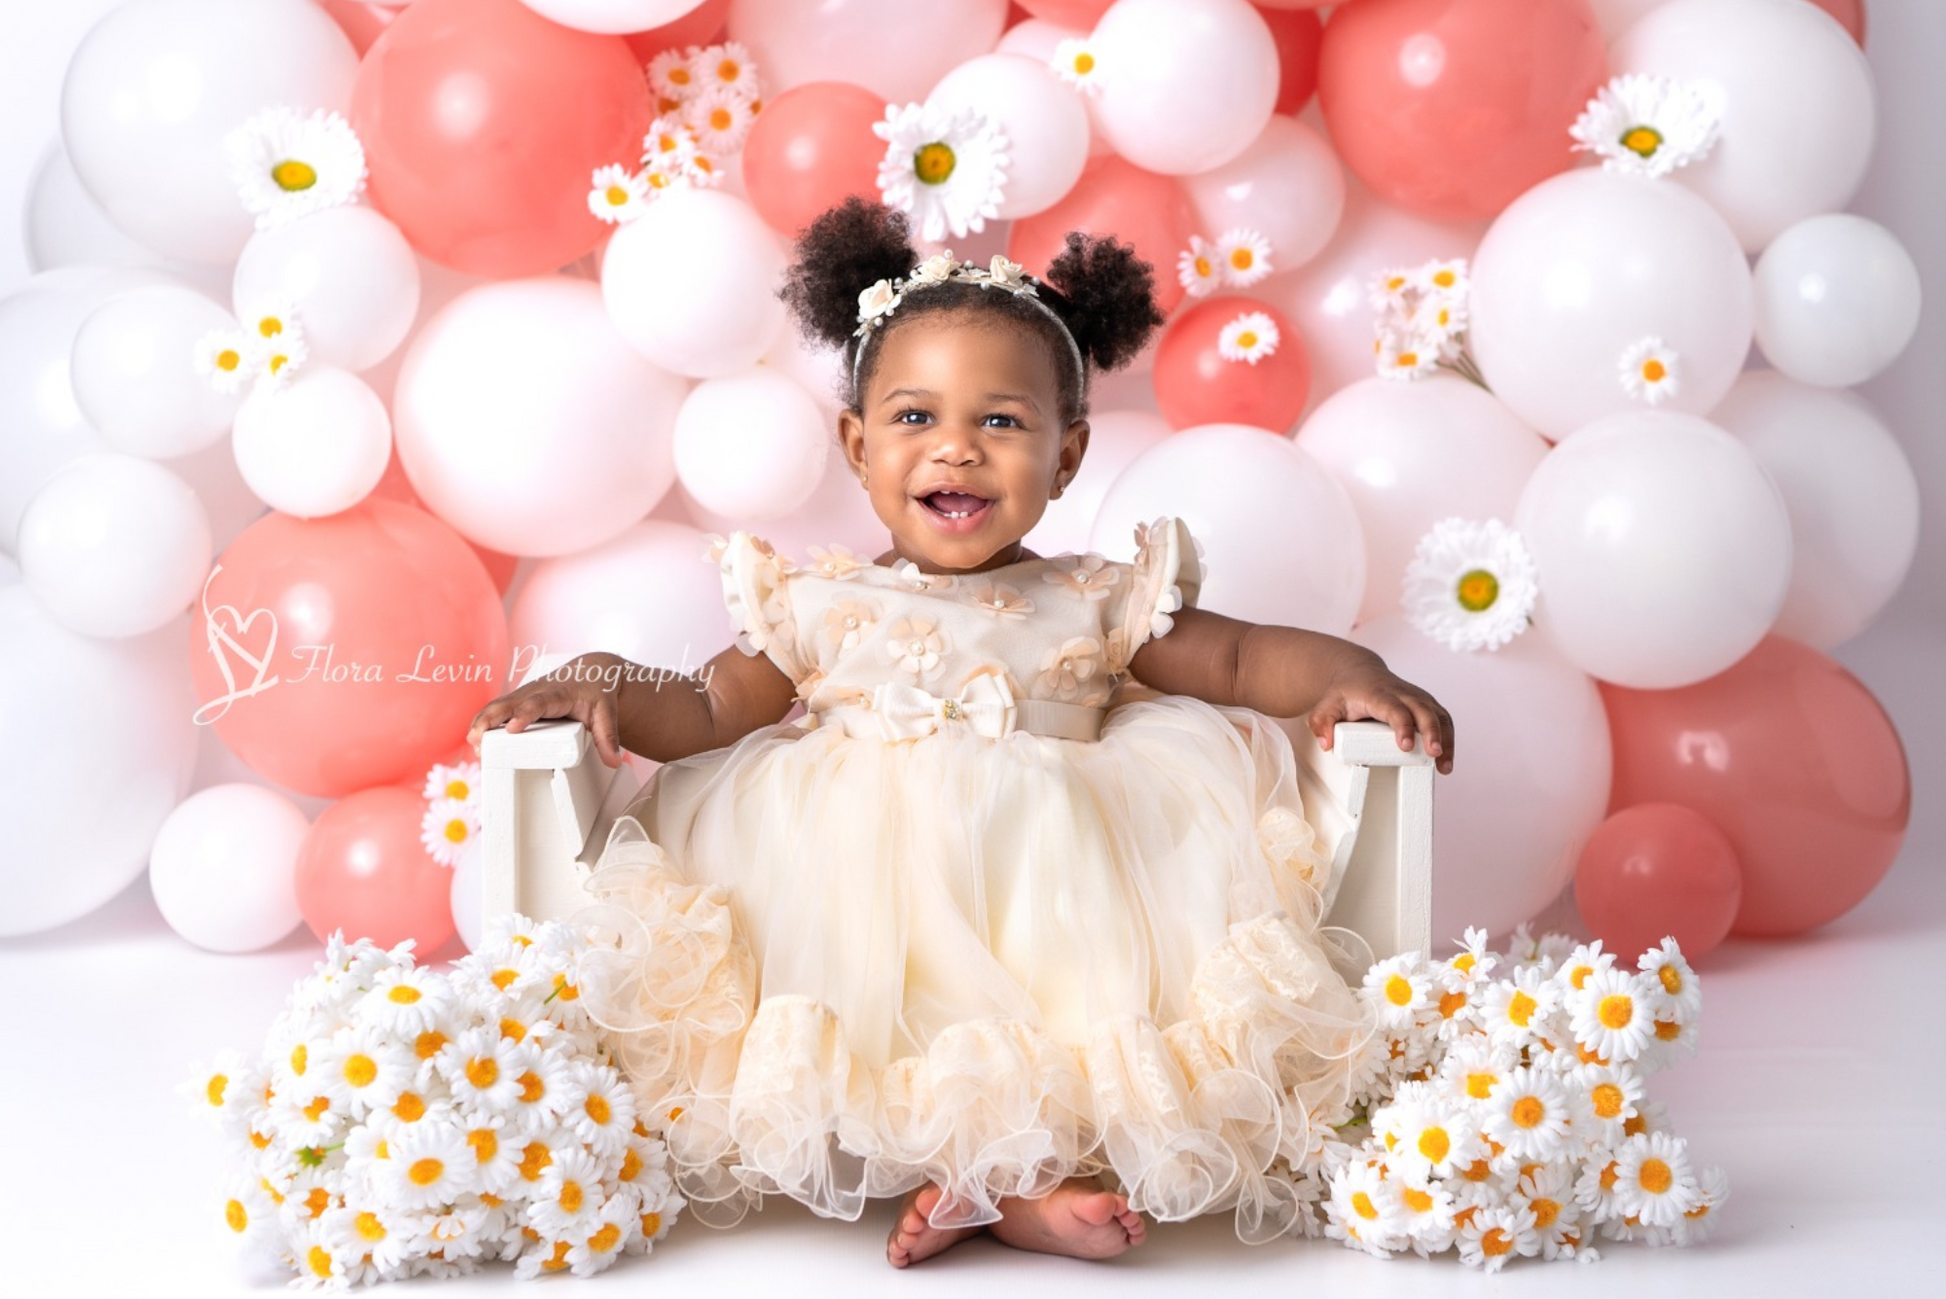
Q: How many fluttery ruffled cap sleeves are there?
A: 2